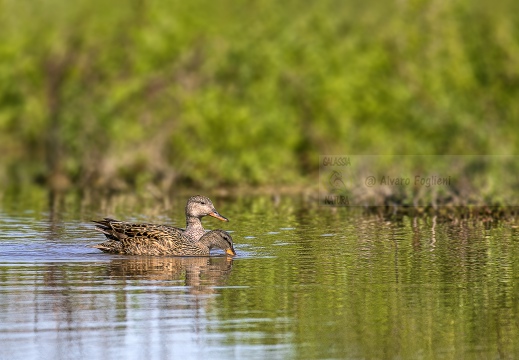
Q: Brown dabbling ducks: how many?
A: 2